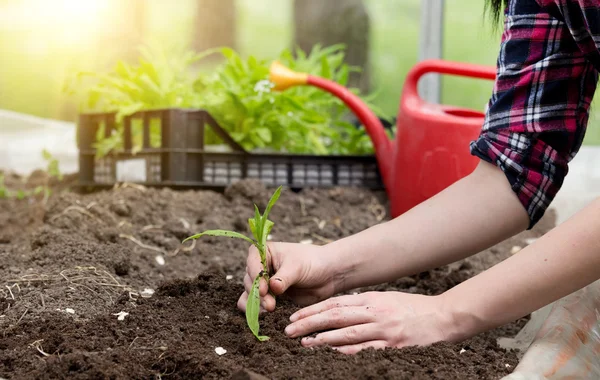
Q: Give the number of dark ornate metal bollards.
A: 0